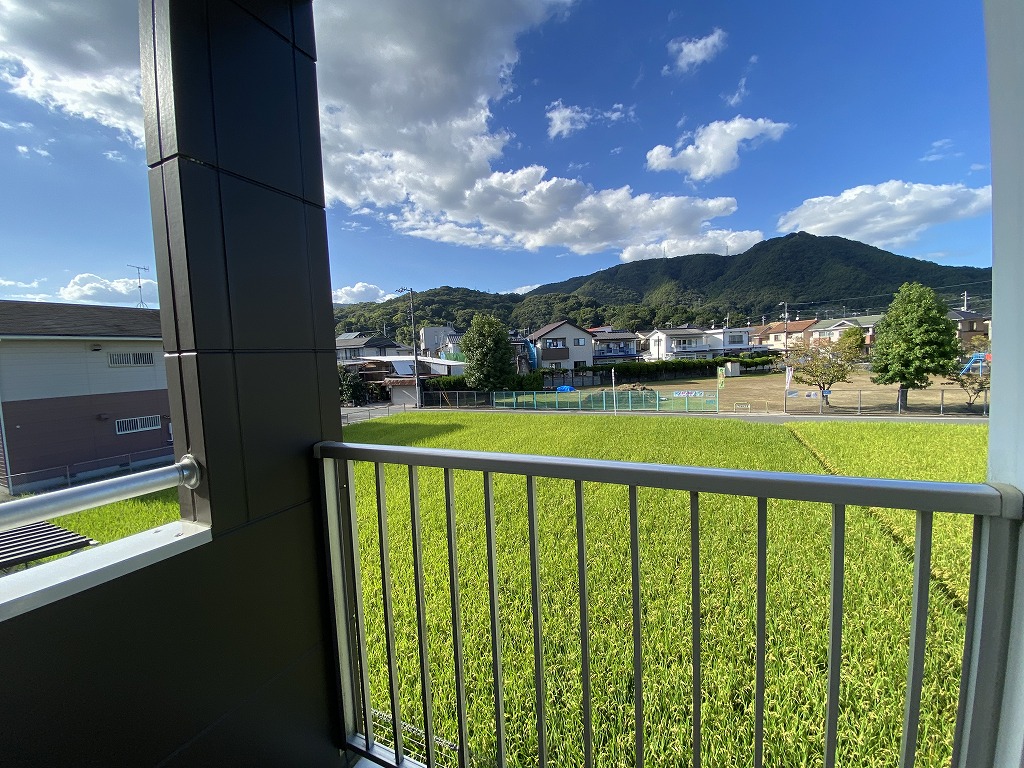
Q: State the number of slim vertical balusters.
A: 12